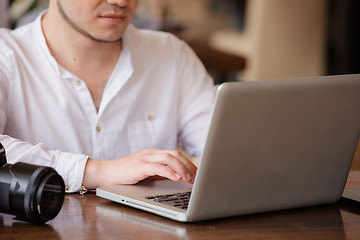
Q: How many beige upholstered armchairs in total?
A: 1